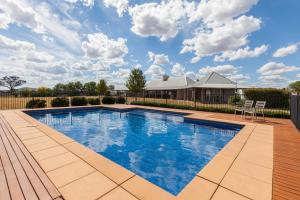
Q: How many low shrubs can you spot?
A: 6